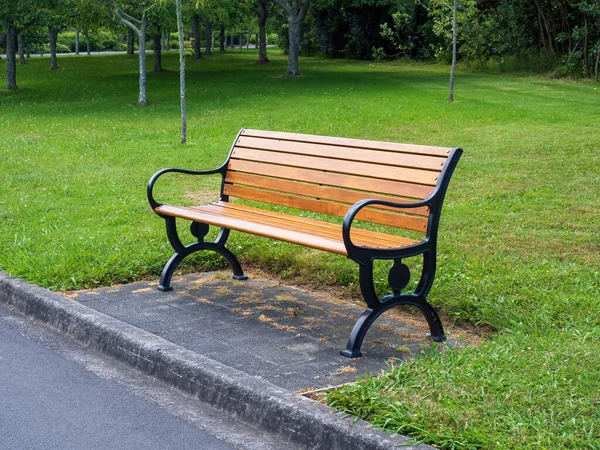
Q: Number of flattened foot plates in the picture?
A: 4